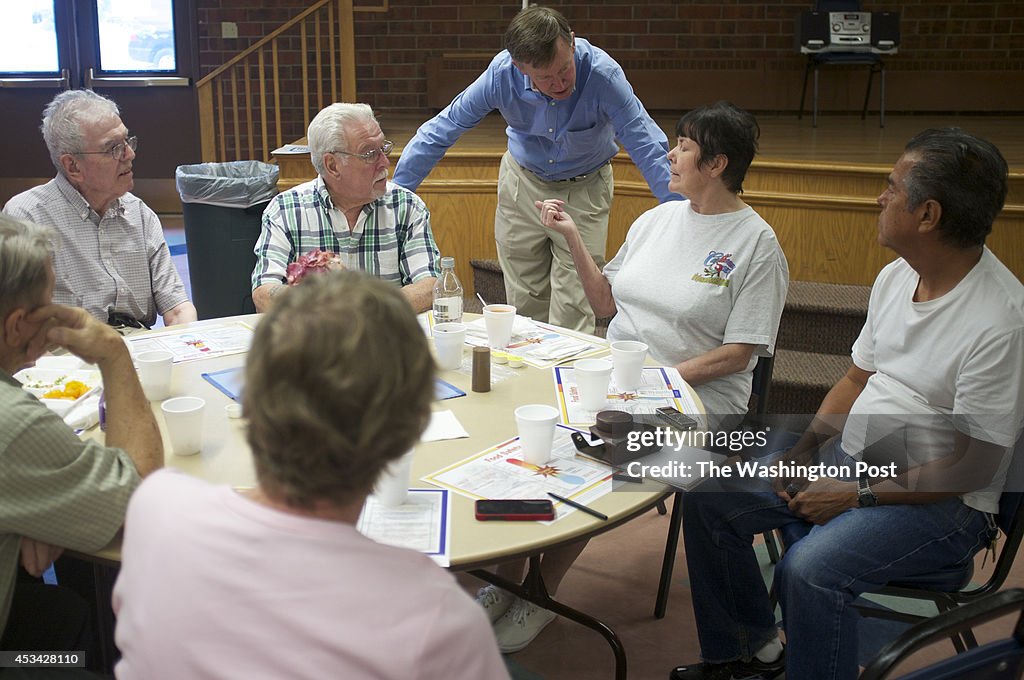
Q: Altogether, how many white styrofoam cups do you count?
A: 8